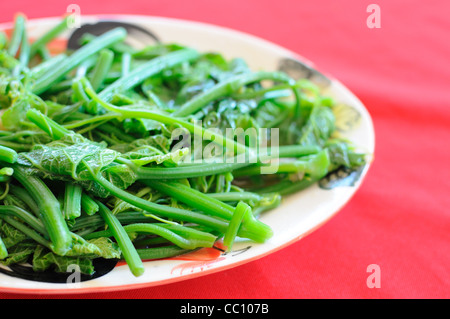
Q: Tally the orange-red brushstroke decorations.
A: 2